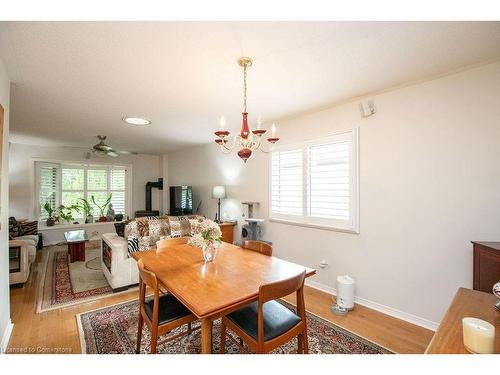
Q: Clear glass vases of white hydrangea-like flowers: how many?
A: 1